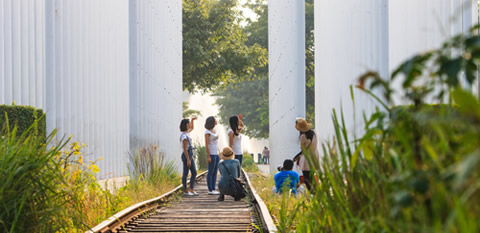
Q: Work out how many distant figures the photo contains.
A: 2